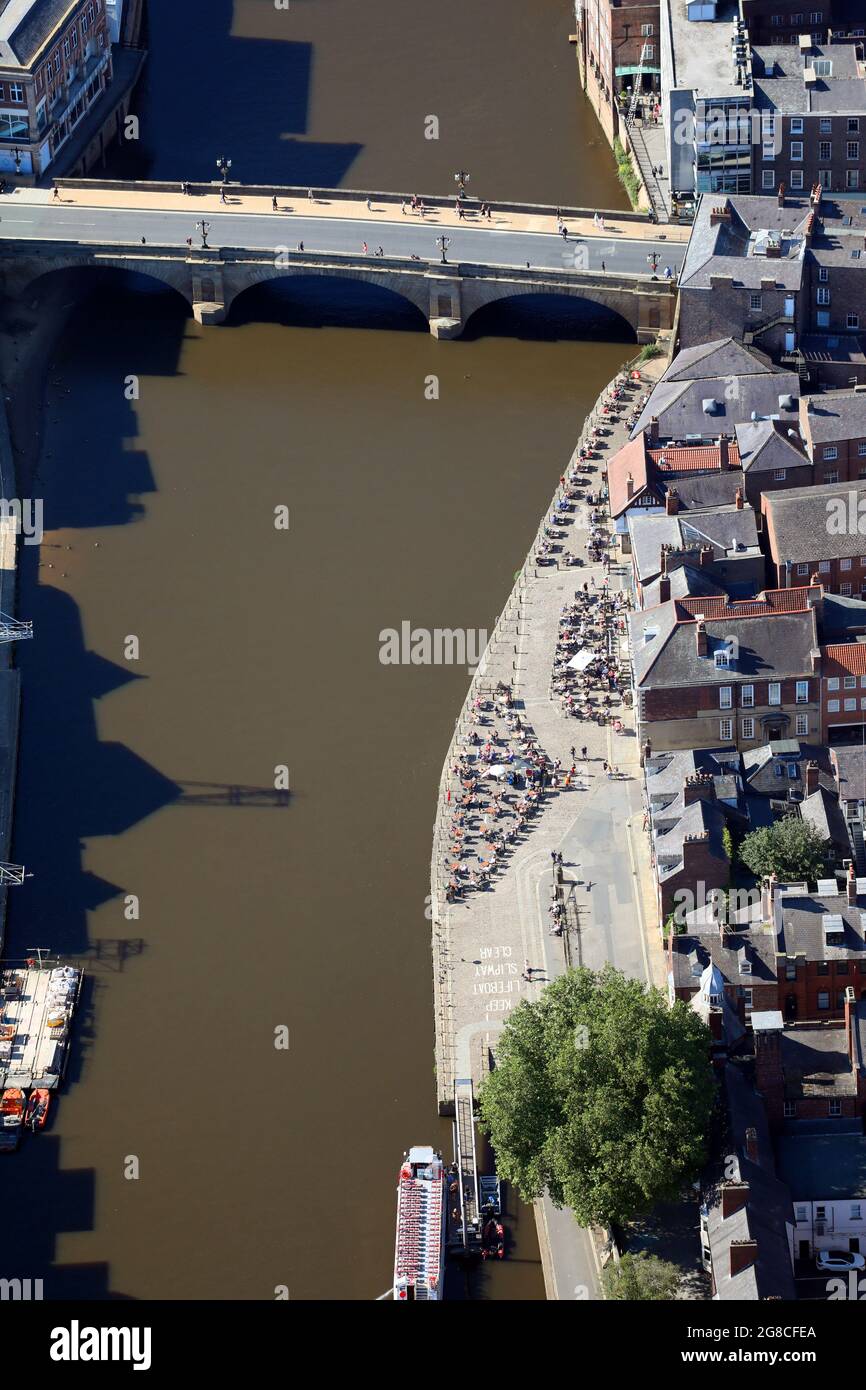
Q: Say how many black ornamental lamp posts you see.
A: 6